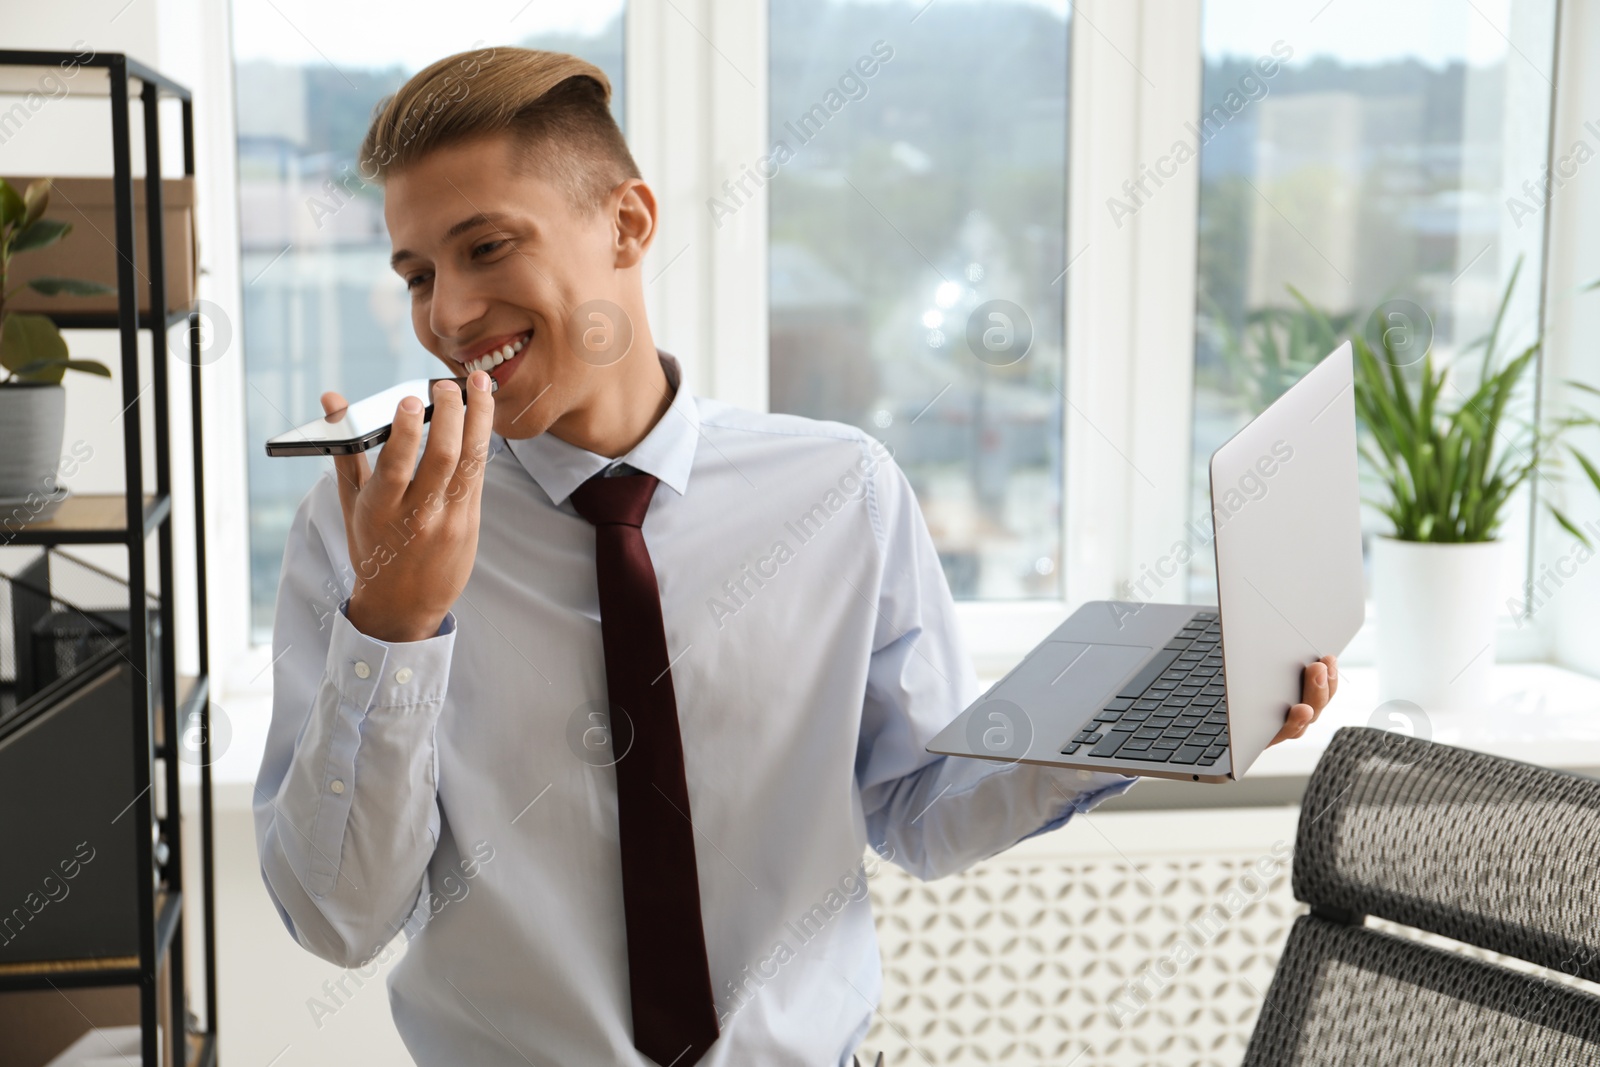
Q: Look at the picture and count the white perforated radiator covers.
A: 1